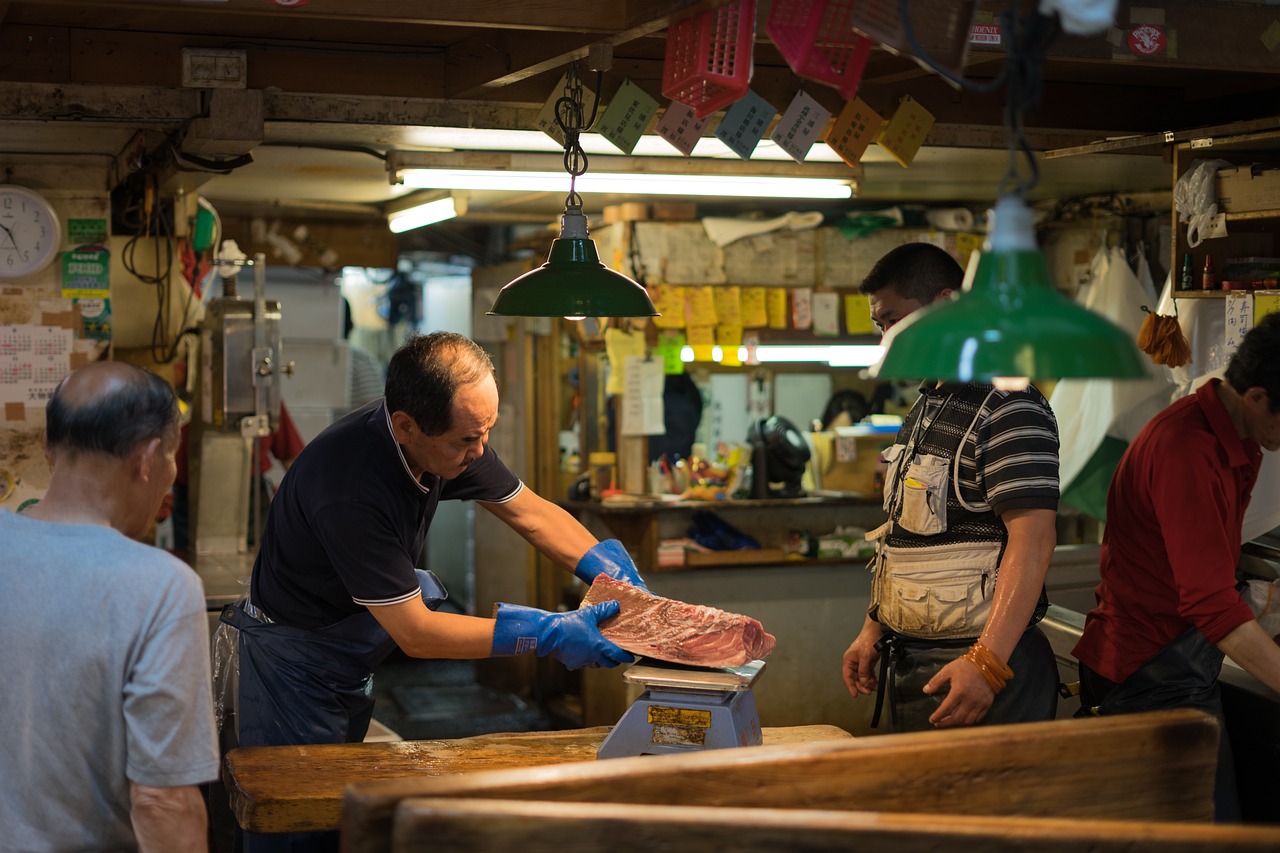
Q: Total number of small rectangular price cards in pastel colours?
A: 7